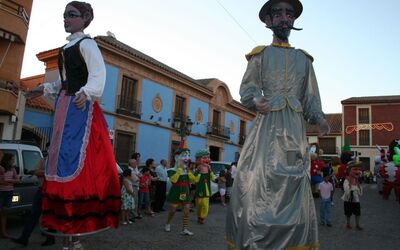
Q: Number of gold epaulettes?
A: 2